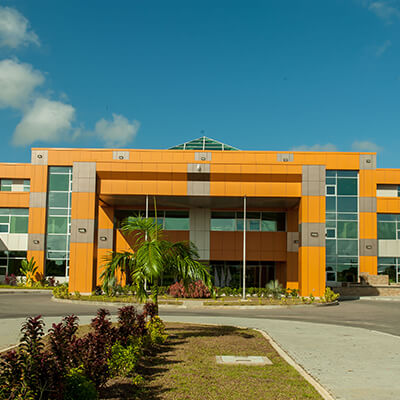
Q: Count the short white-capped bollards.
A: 0